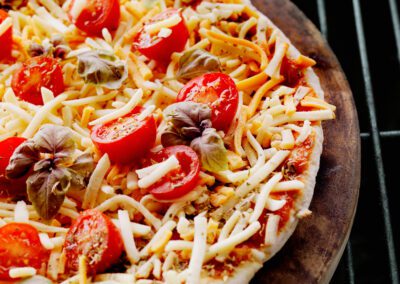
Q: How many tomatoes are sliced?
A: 10